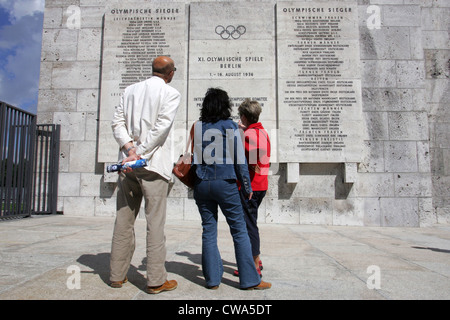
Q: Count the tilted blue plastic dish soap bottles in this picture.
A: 0